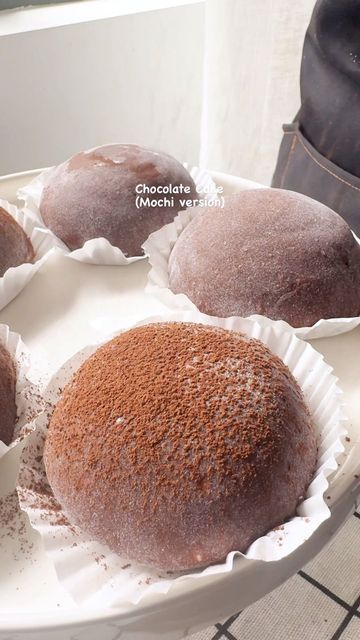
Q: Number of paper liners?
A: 5